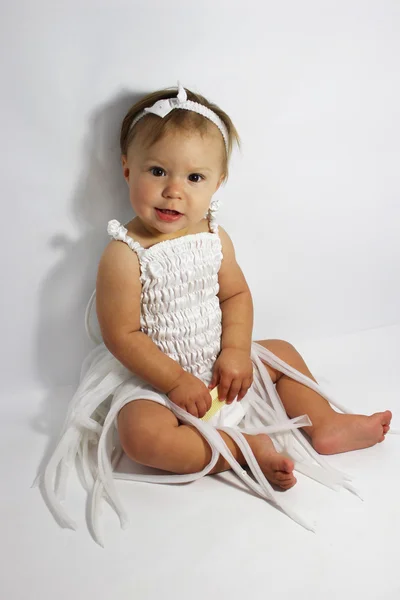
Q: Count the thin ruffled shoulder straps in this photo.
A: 2